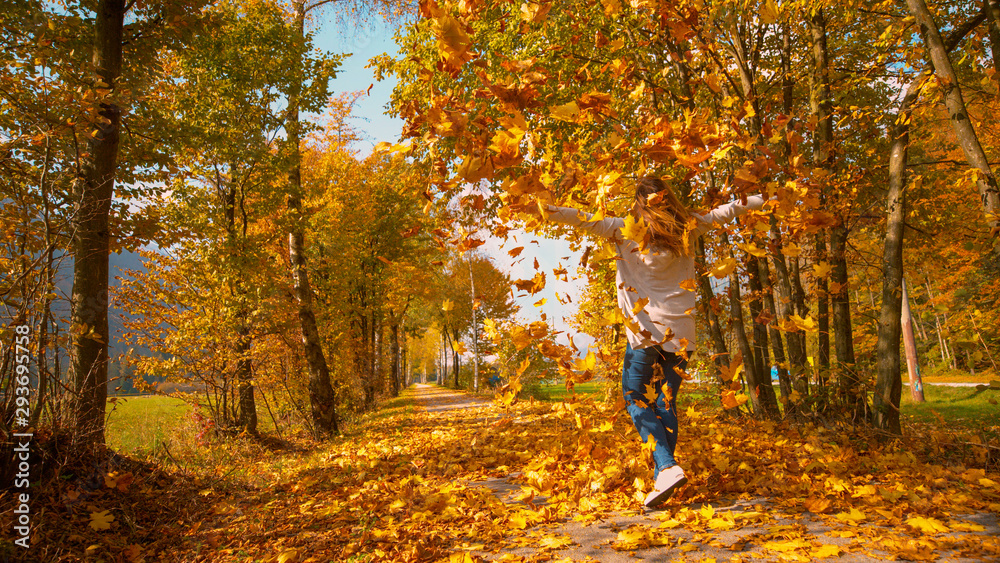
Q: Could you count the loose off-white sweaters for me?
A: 1